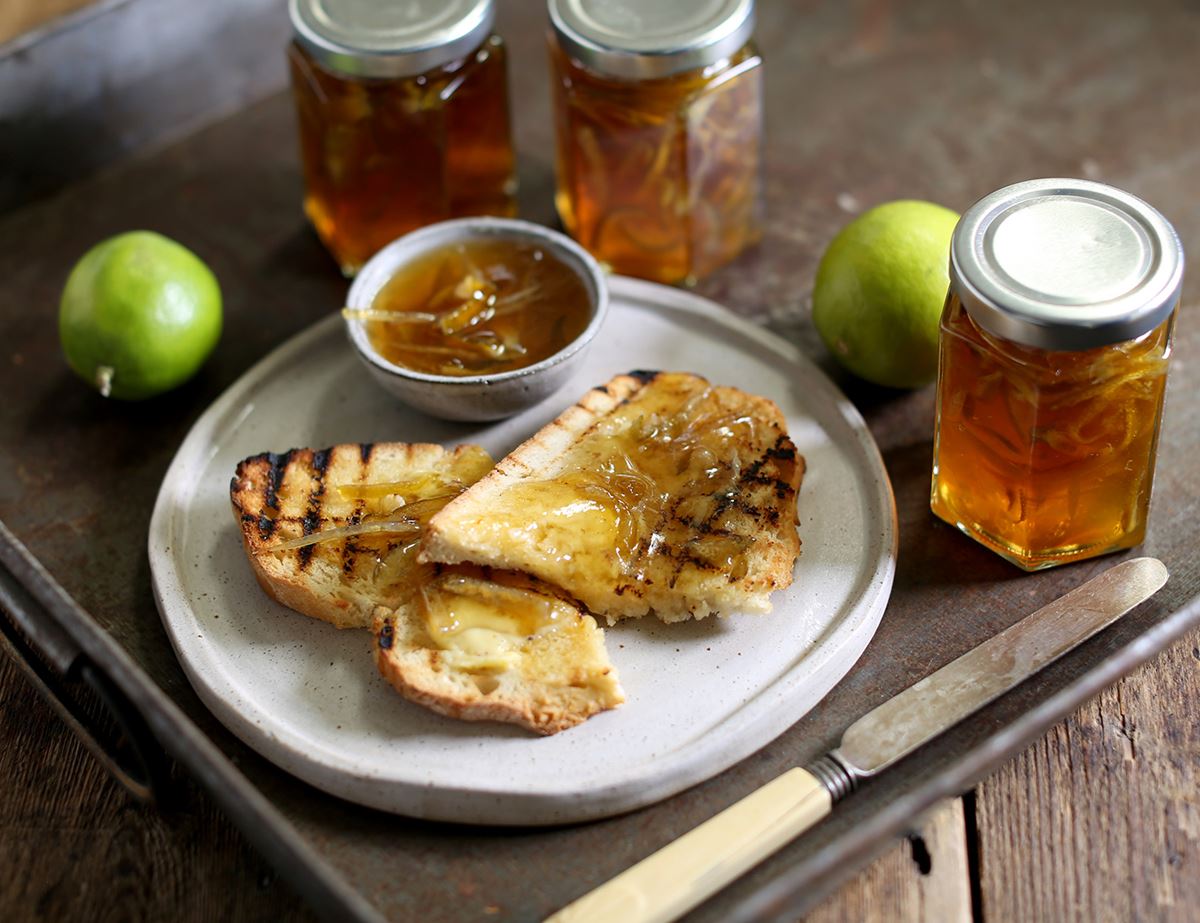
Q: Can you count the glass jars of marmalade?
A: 3